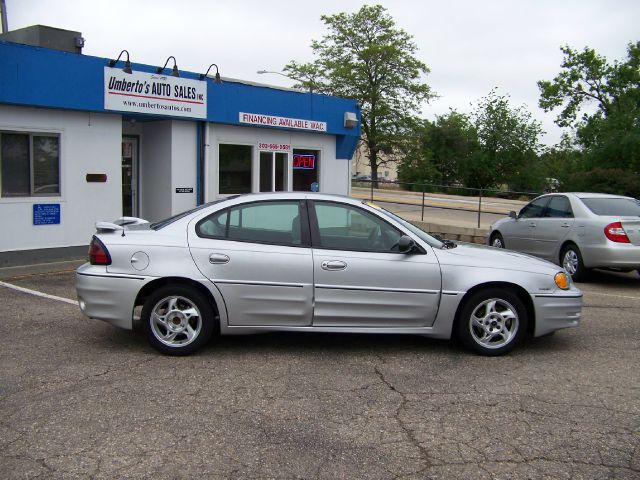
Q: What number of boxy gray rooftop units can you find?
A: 1